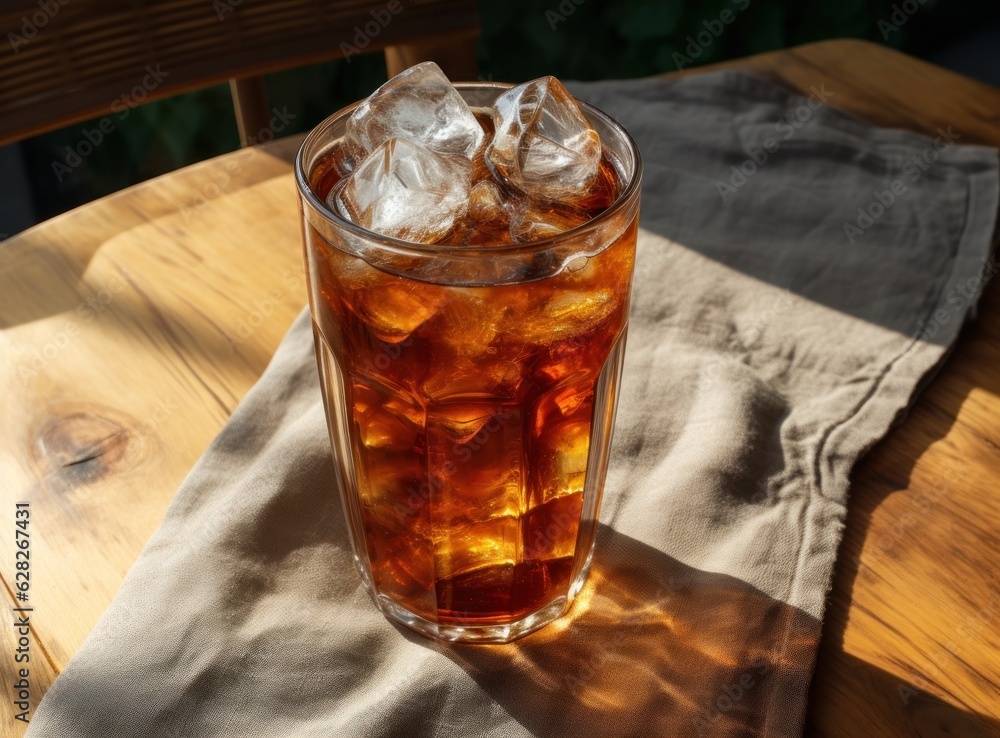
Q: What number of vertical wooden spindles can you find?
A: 2